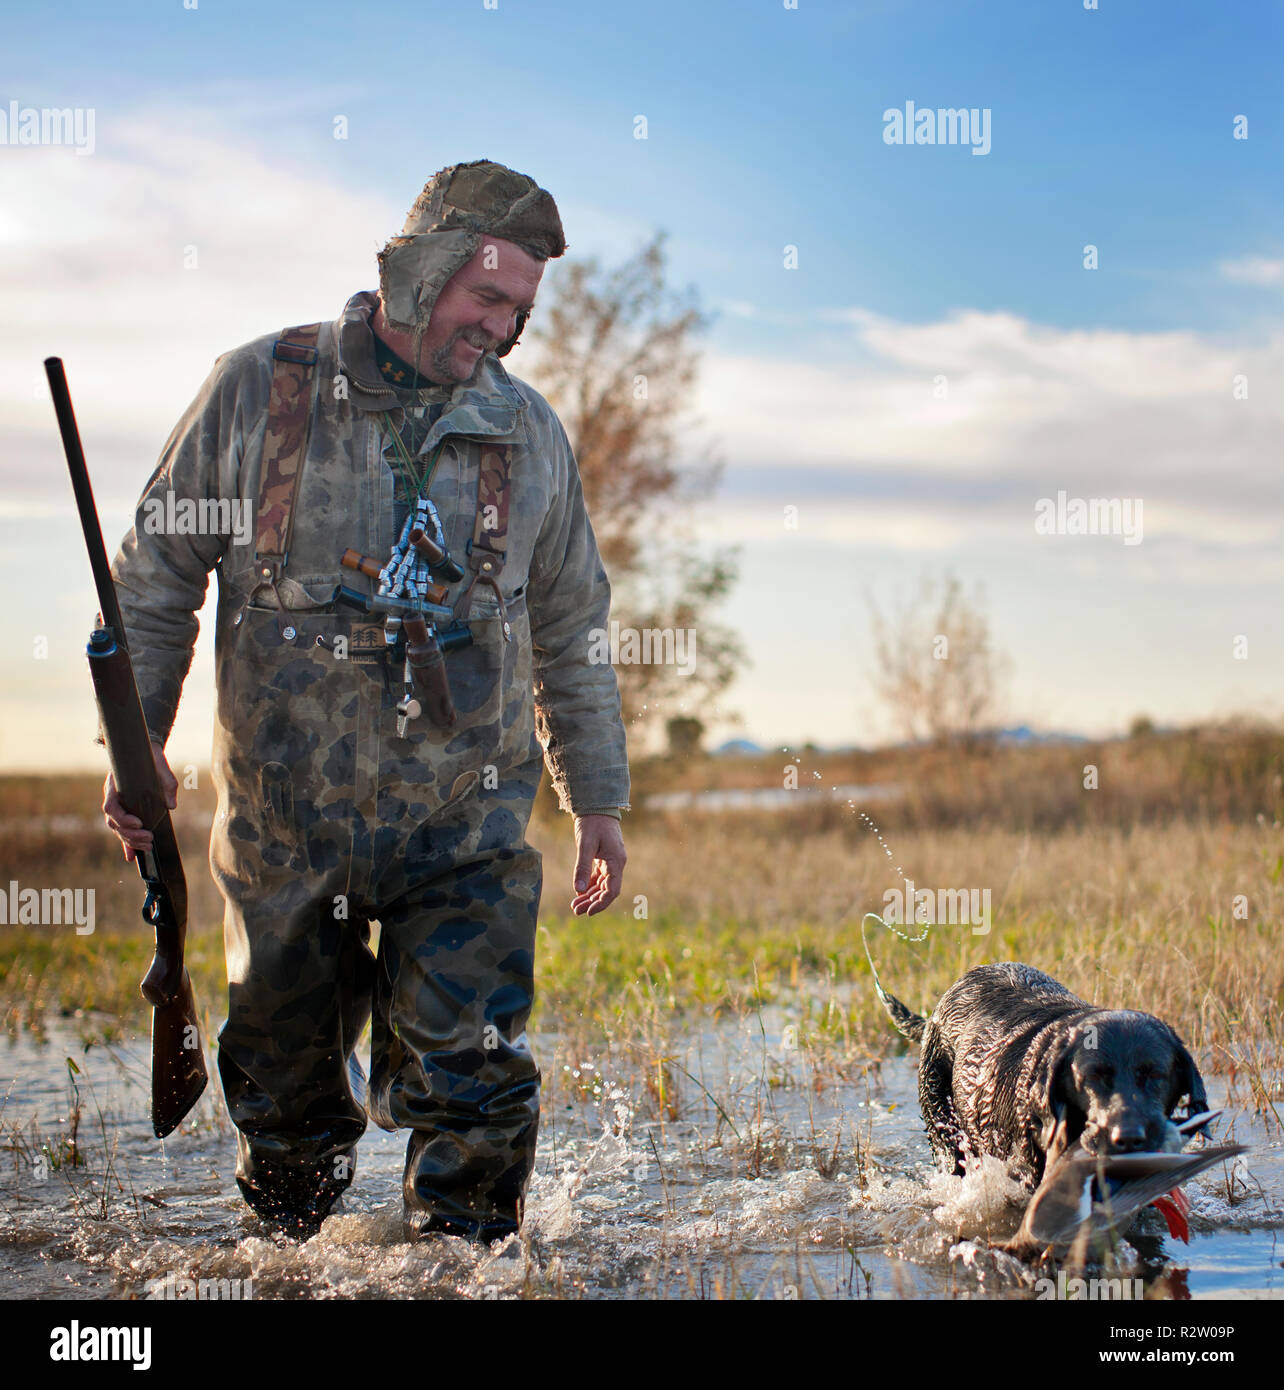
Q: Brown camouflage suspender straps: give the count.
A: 2